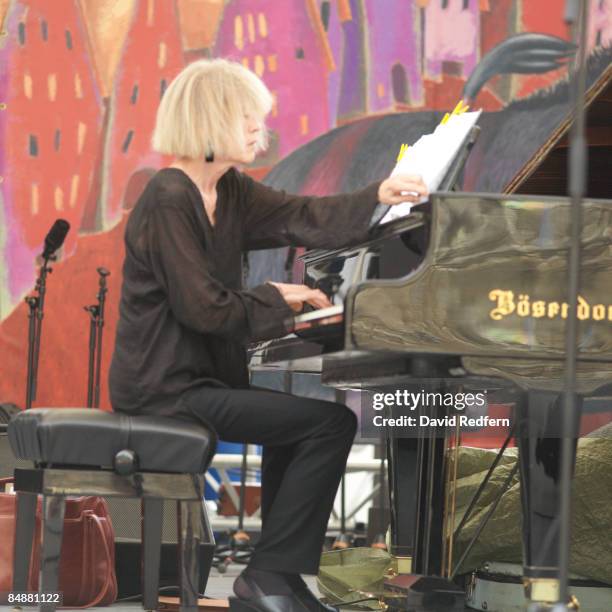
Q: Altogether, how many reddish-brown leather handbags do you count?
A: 1